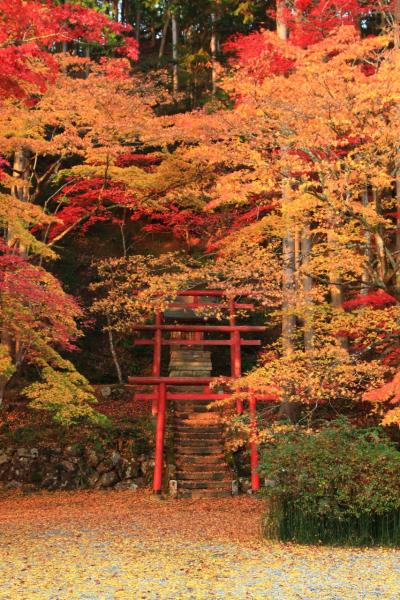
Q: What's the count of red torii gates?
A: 3